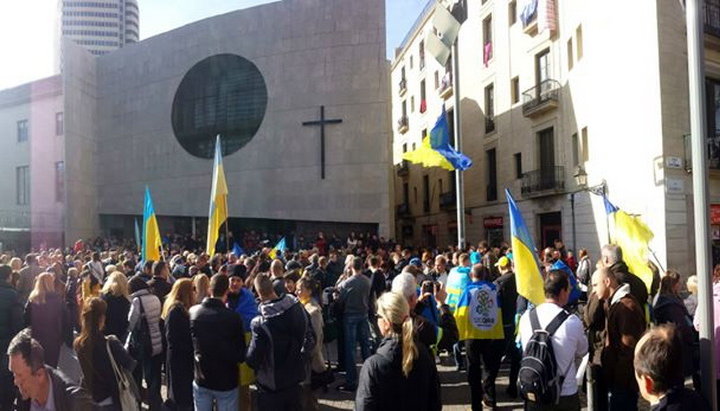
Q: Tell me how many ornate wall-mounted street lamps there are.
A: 1